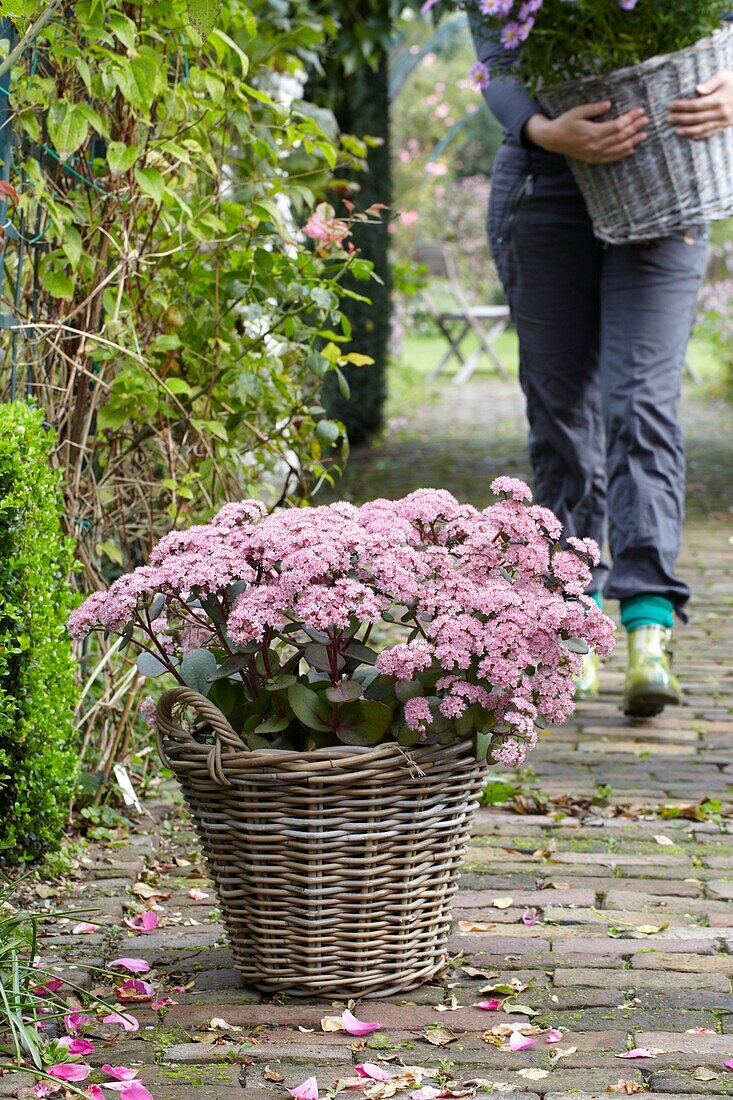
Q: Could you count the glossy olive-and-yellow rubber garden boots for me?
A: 2